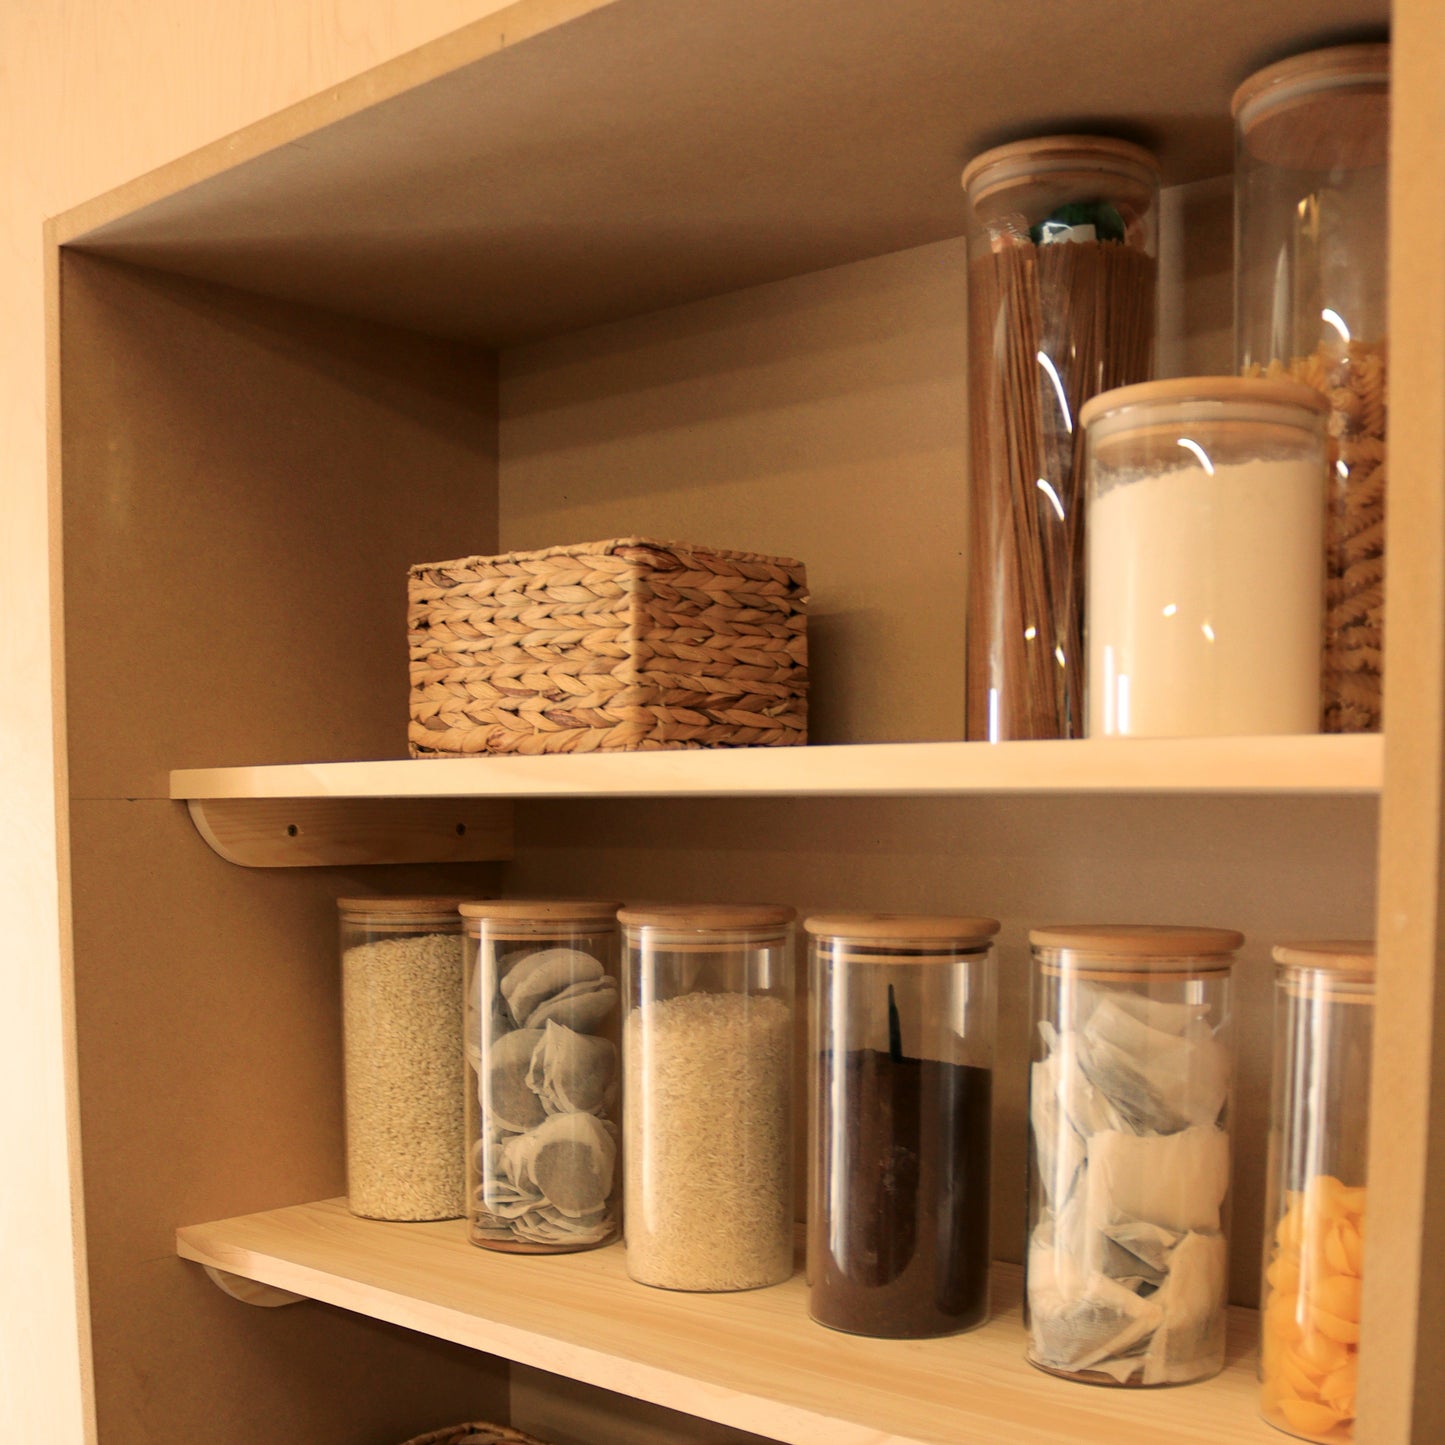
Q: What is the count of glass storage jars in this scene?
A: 9